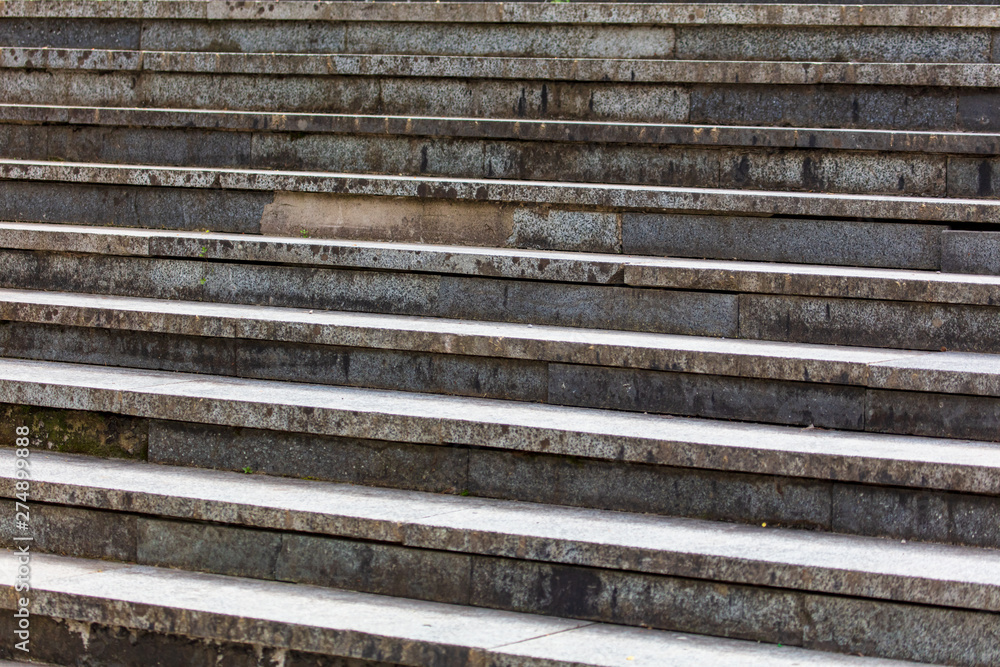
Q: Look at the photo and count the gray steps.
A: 9